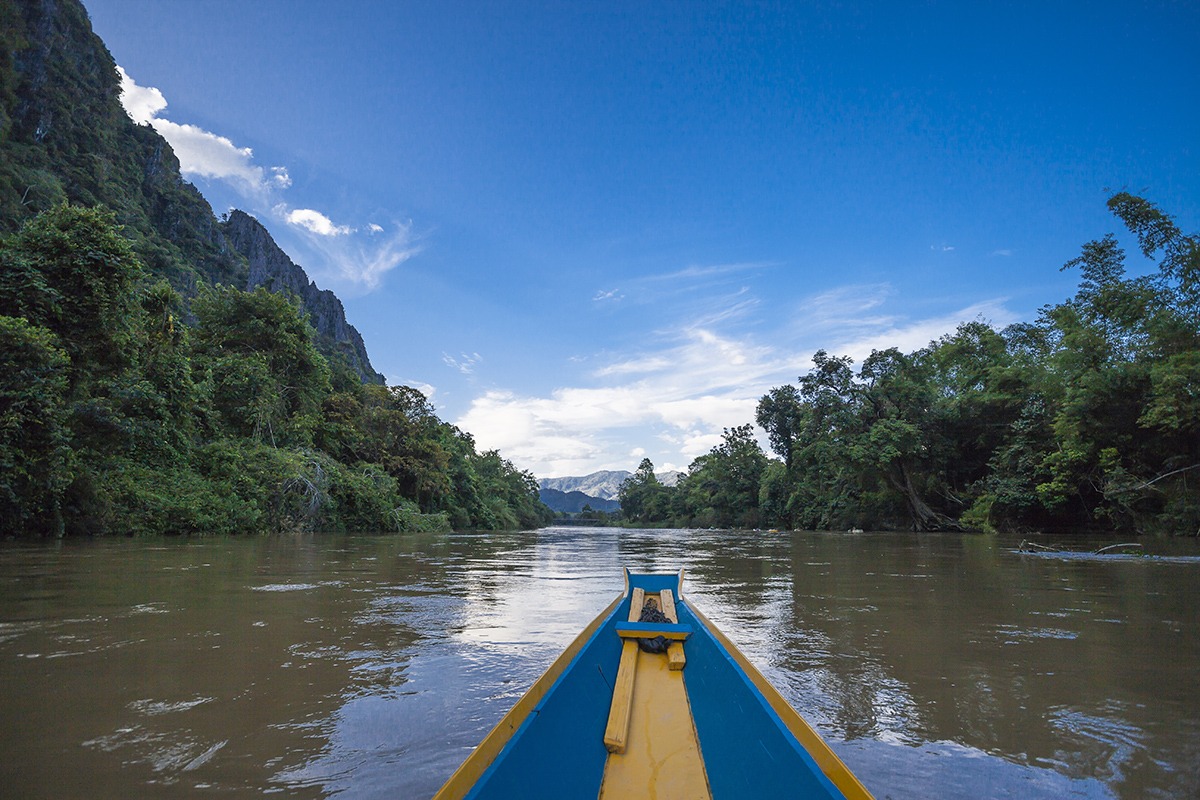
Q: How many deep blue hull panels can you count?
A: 2